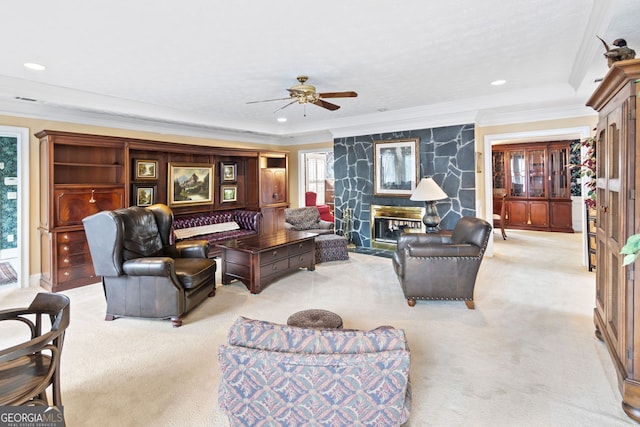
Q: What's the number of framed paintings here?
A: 6